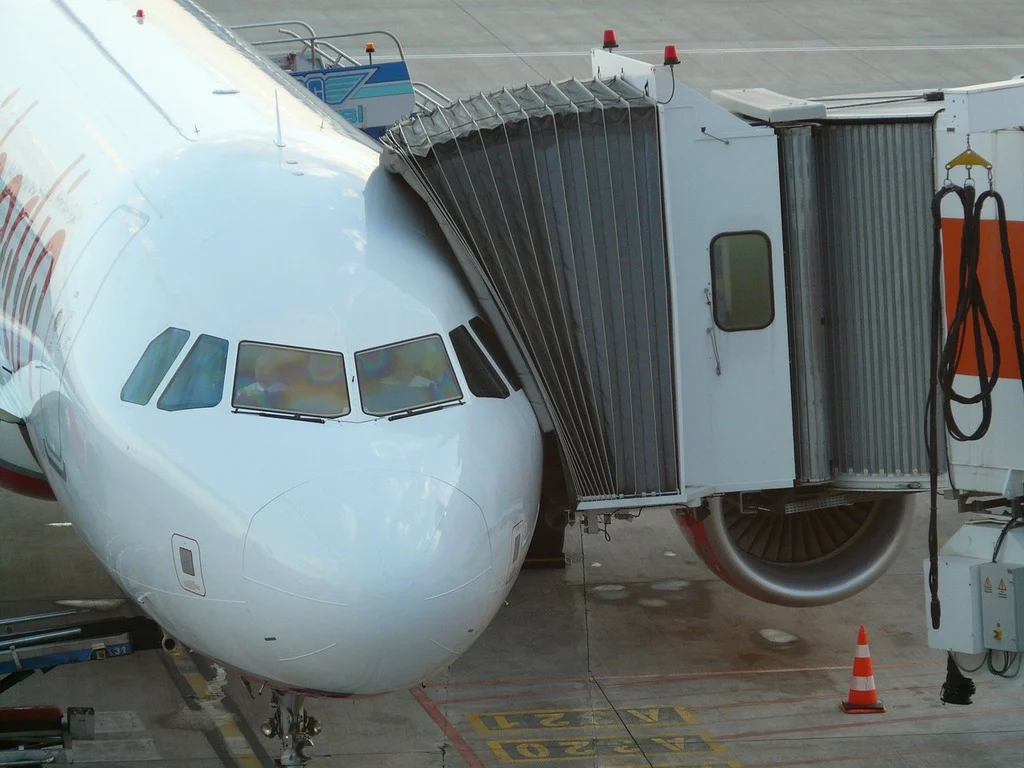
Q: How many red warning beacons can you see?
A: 3